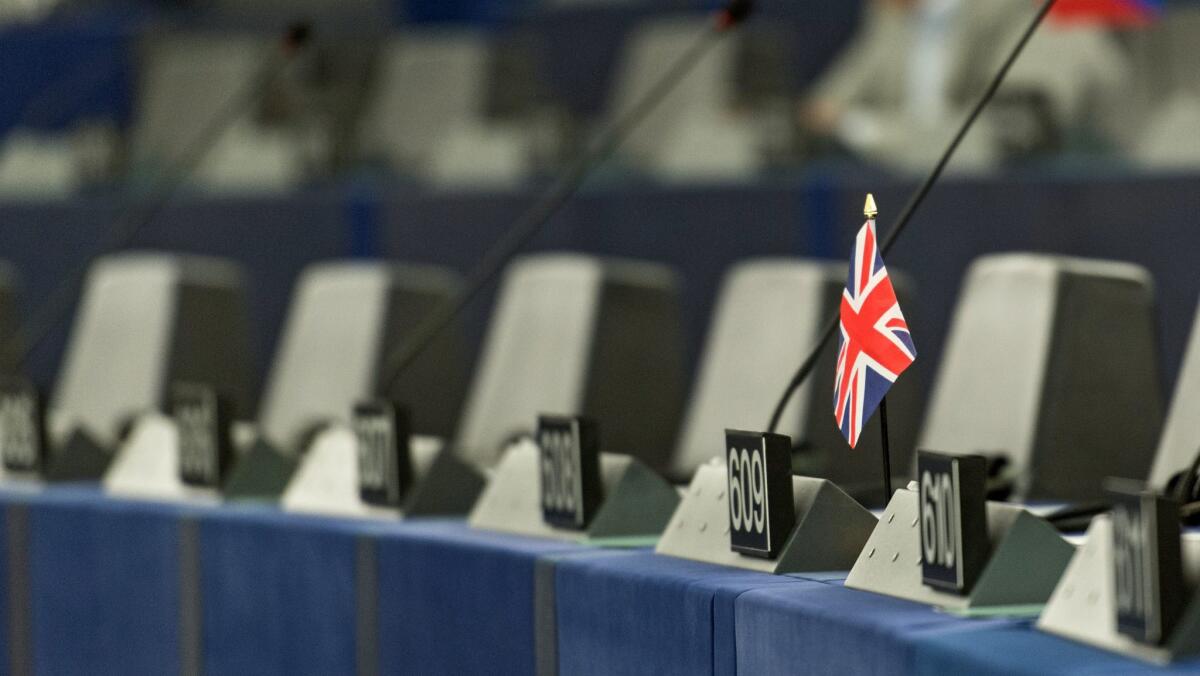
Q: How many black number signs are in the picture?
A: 7